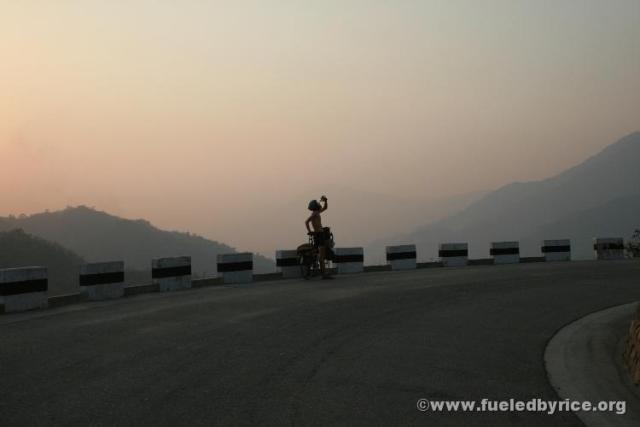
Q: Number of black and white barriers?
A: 11